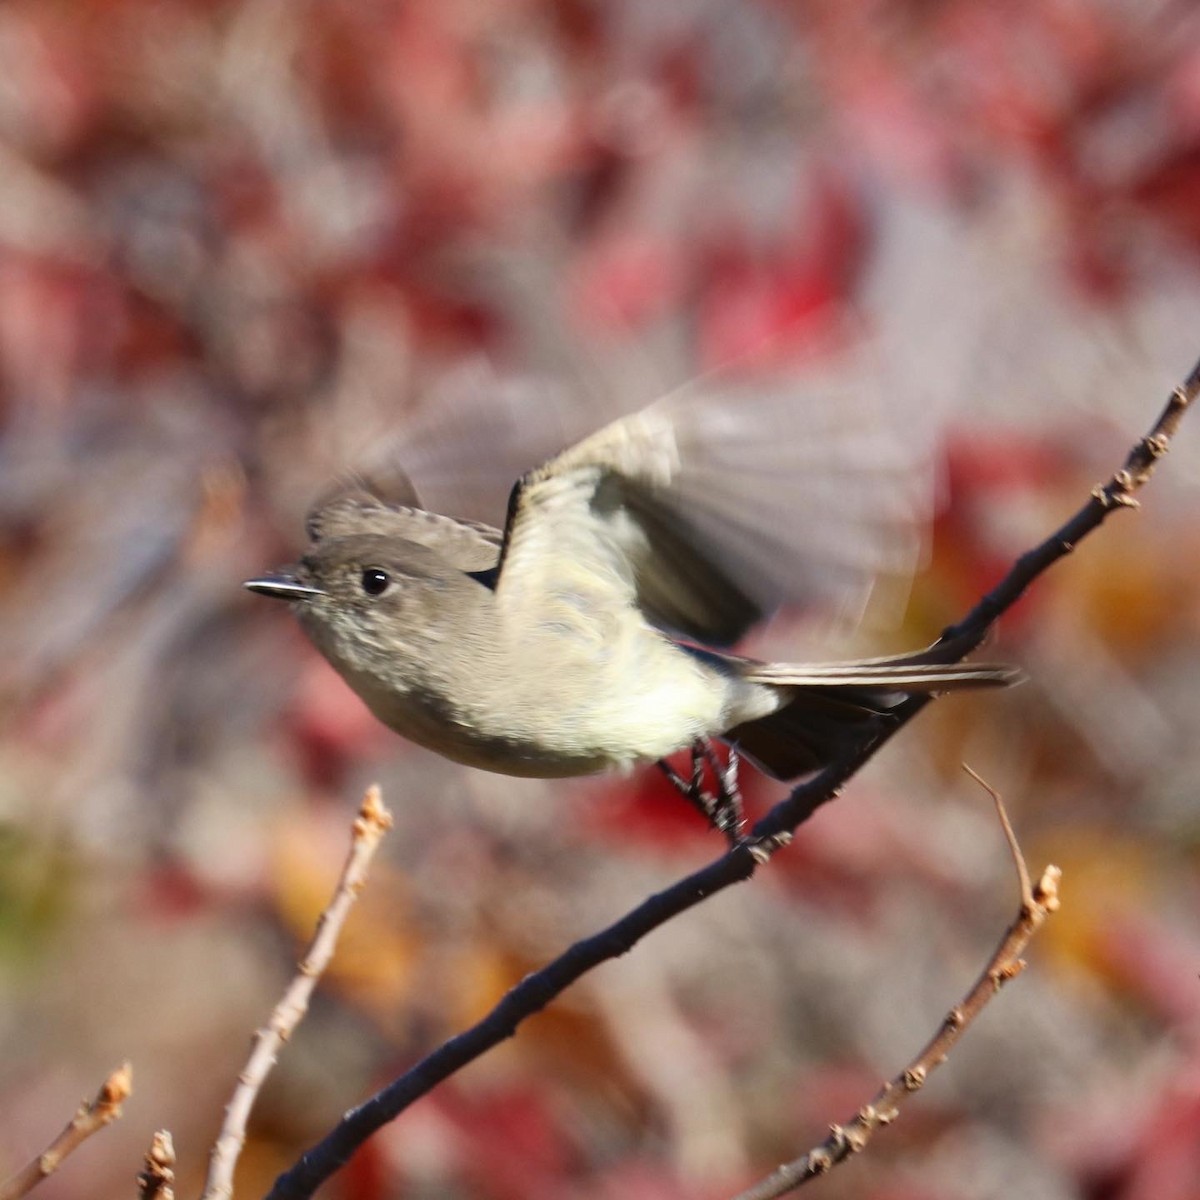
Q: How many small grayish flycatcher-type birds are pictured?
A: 1